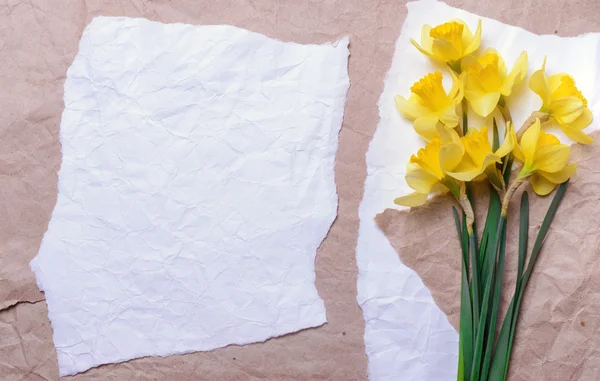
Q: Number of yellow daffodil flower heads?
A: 7